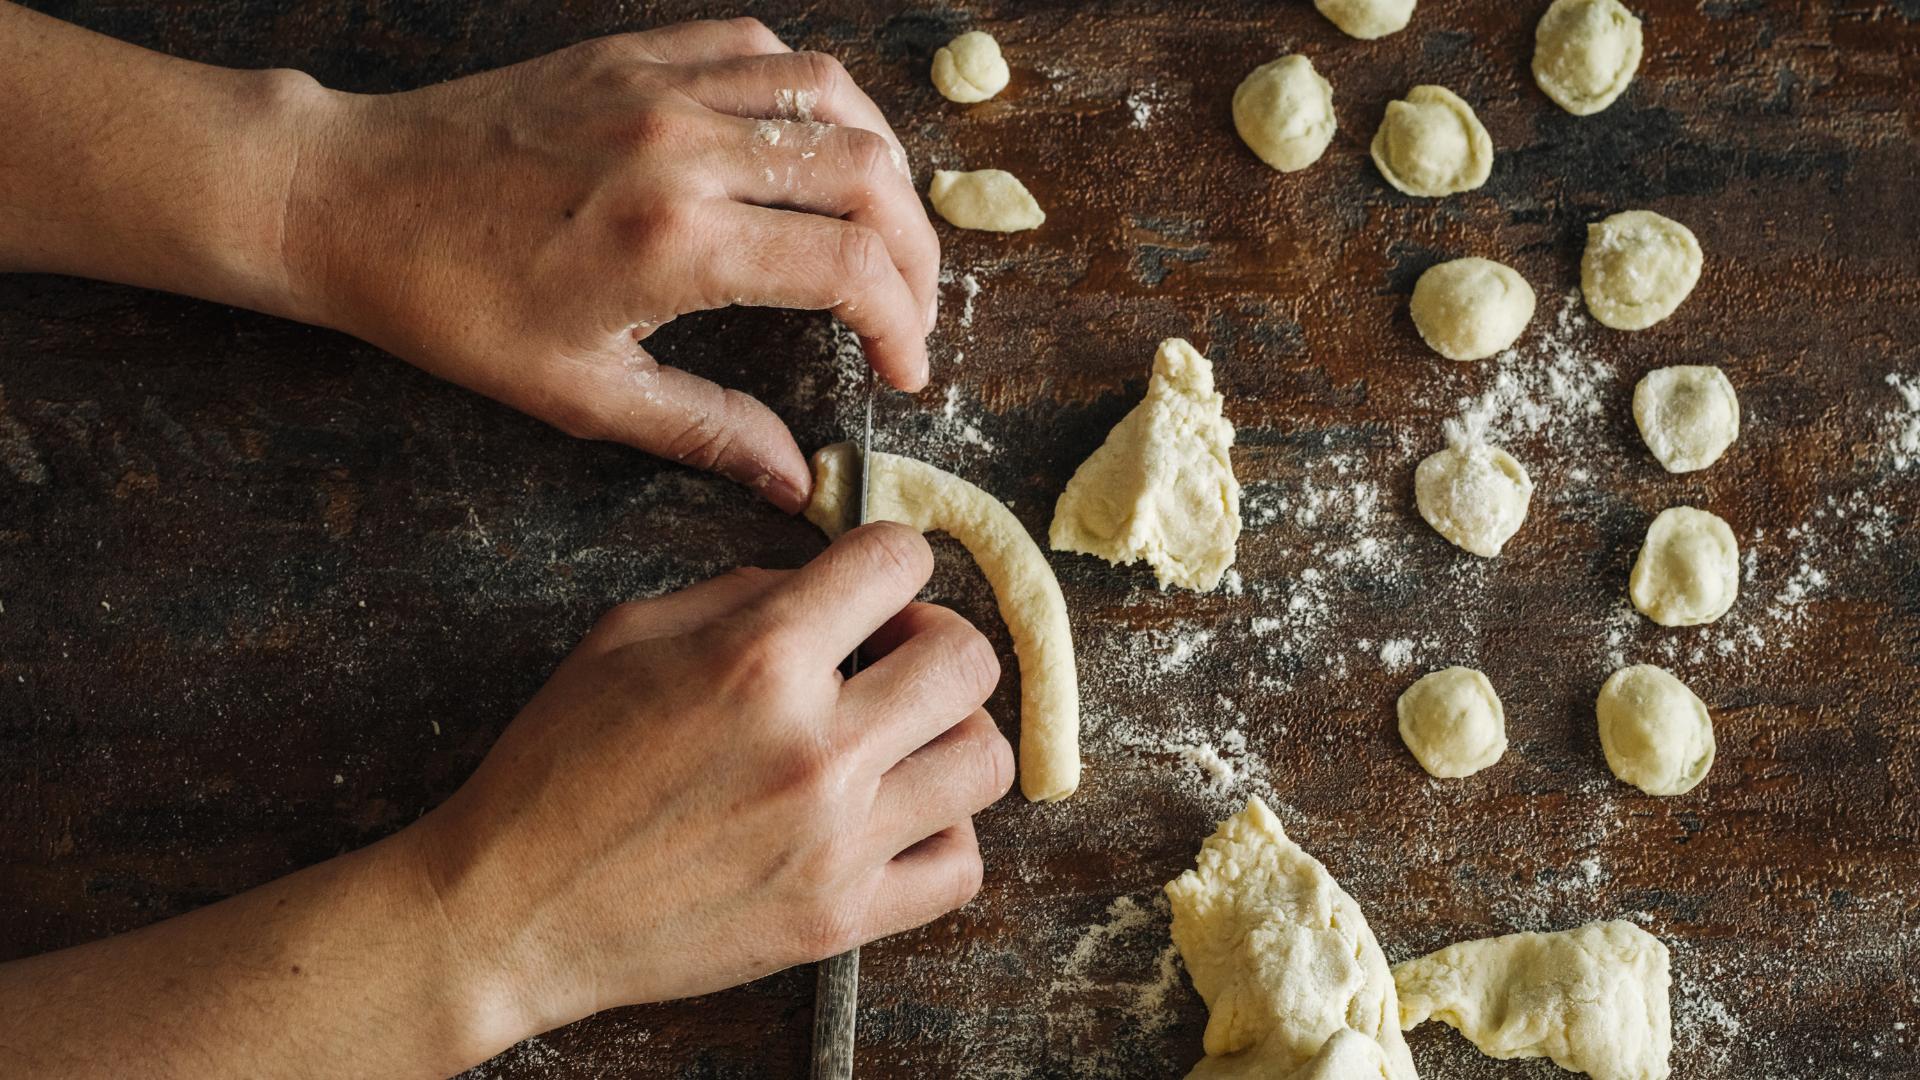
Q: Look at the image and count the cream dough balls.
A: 13